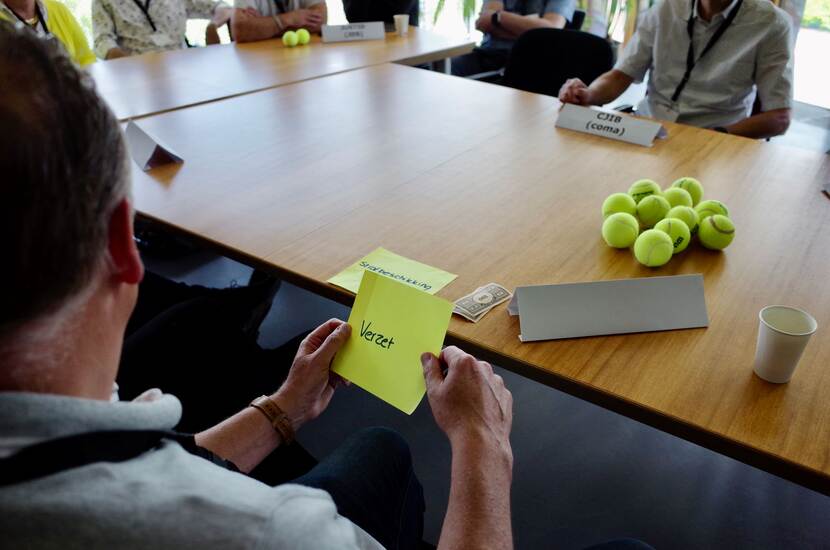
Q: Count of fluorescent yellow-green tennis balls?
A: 13